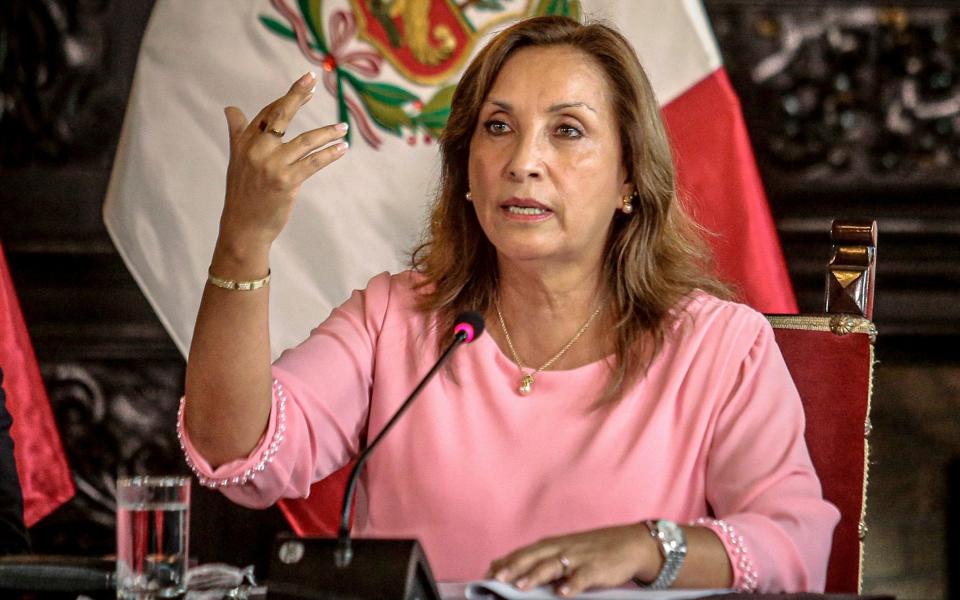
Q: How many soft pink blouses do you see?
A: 1